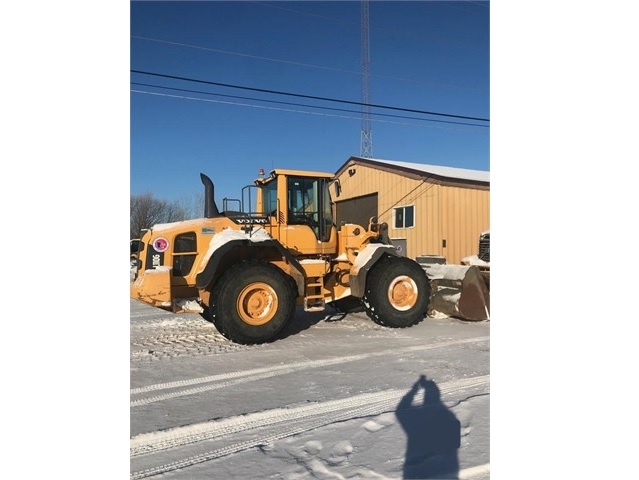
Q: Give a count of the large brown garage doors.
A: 1